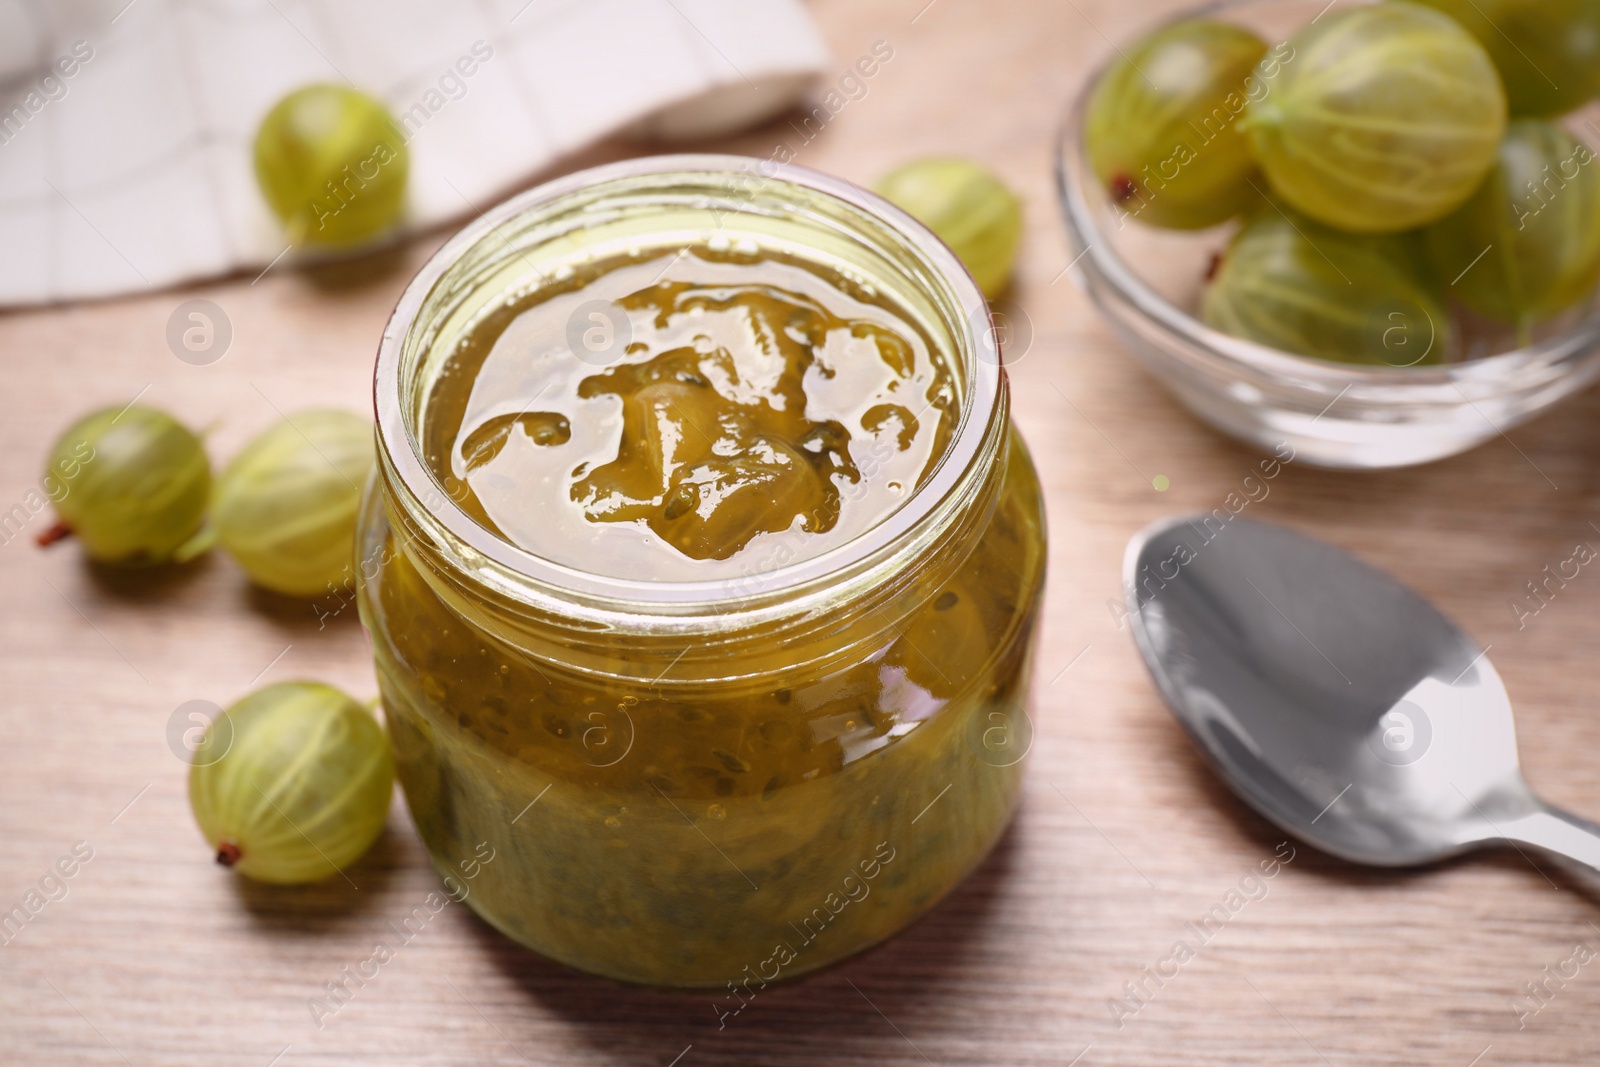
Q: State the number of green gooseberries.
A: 10